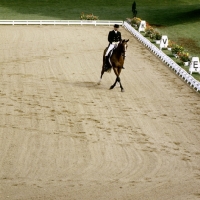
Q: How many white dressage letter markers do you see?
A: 3